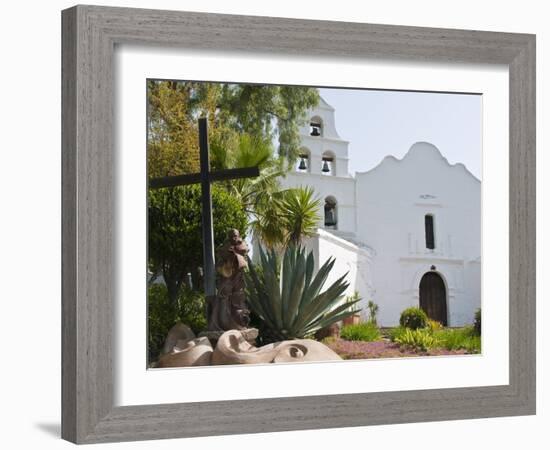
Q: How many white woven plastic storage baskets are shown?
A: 0